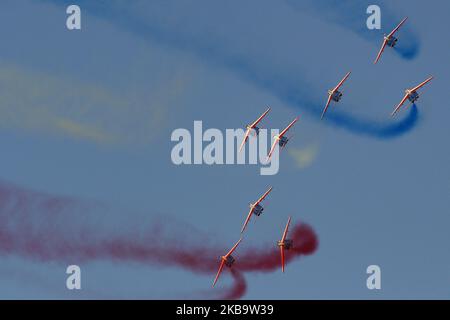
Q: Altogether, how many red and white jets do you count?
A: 8